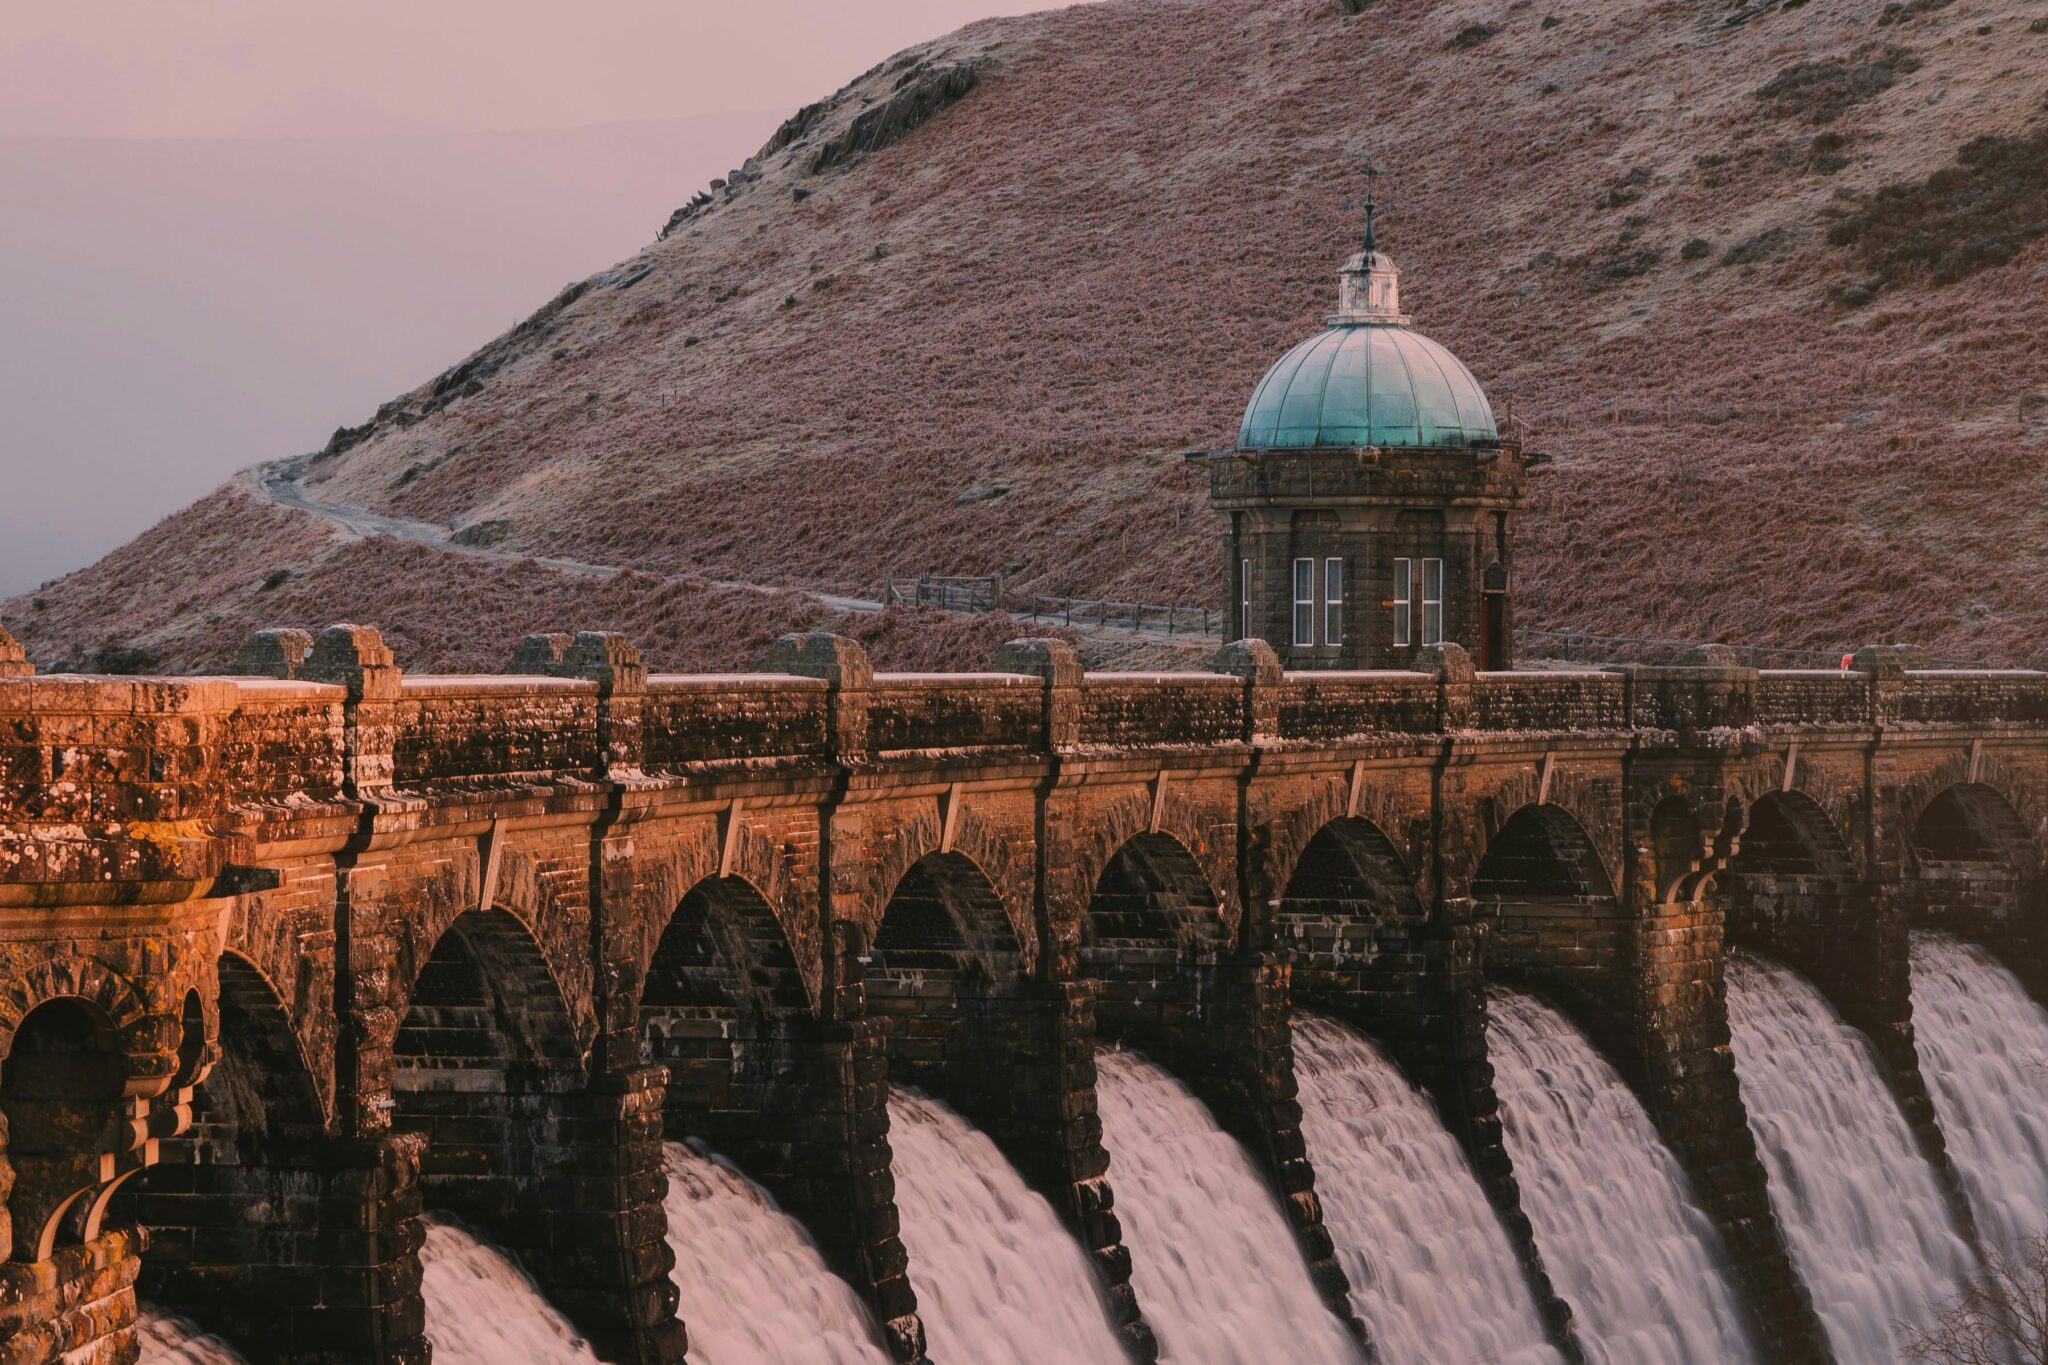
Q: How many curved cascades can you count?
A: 9